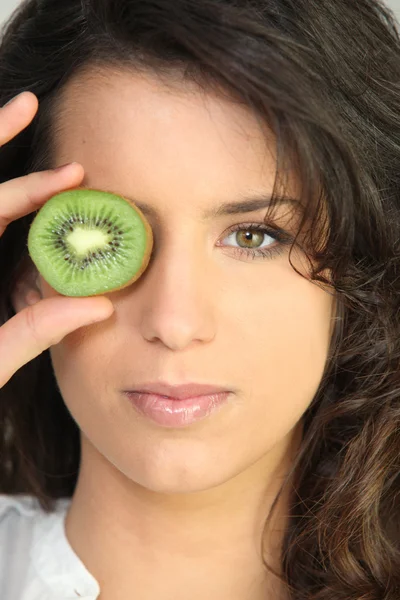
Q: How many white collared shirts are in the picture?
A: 1